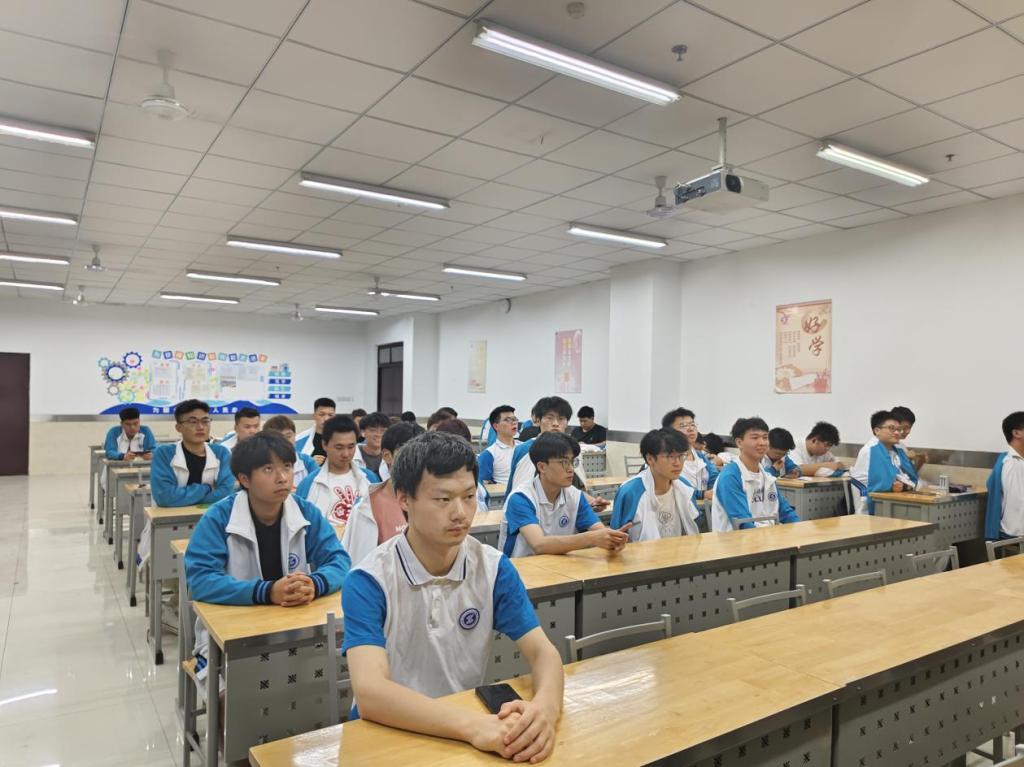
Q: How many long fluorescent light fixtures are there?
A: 14